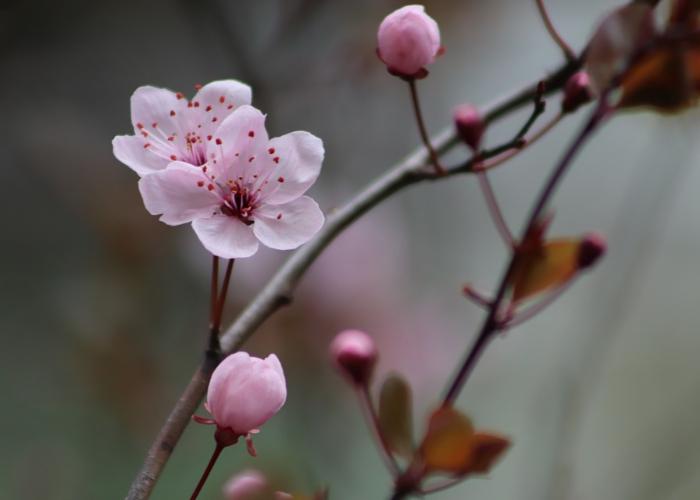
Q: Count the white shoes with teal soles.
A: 0